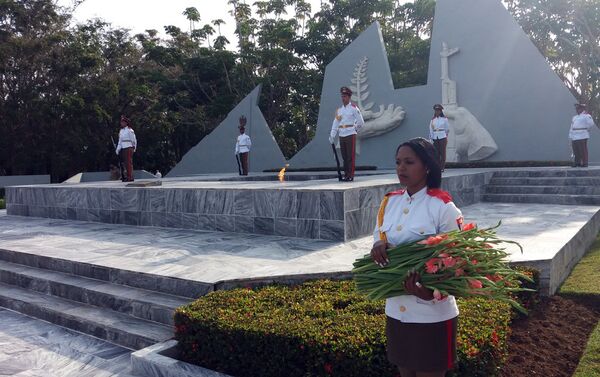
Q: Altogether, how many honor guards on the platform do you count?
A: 5